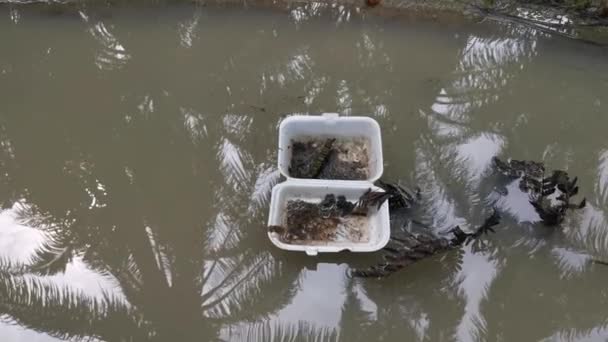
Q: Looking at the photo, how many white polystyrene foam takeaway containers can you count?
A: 1